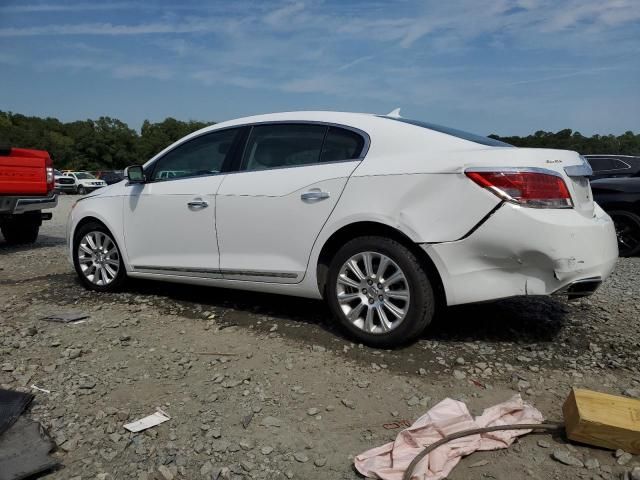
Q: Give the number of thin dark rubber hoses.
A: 1